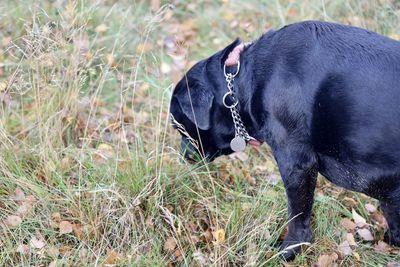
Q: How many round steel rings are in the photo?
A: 2